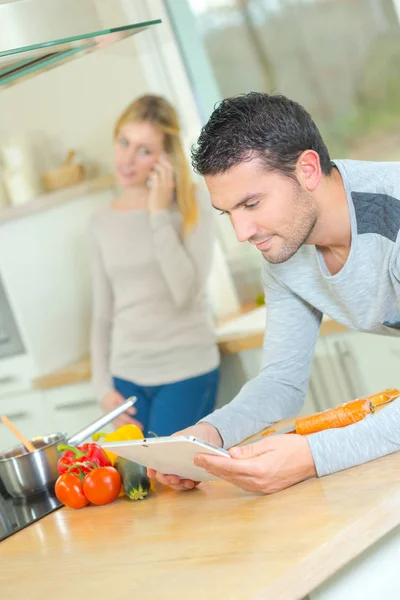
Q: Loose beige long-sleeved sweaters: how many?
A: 1